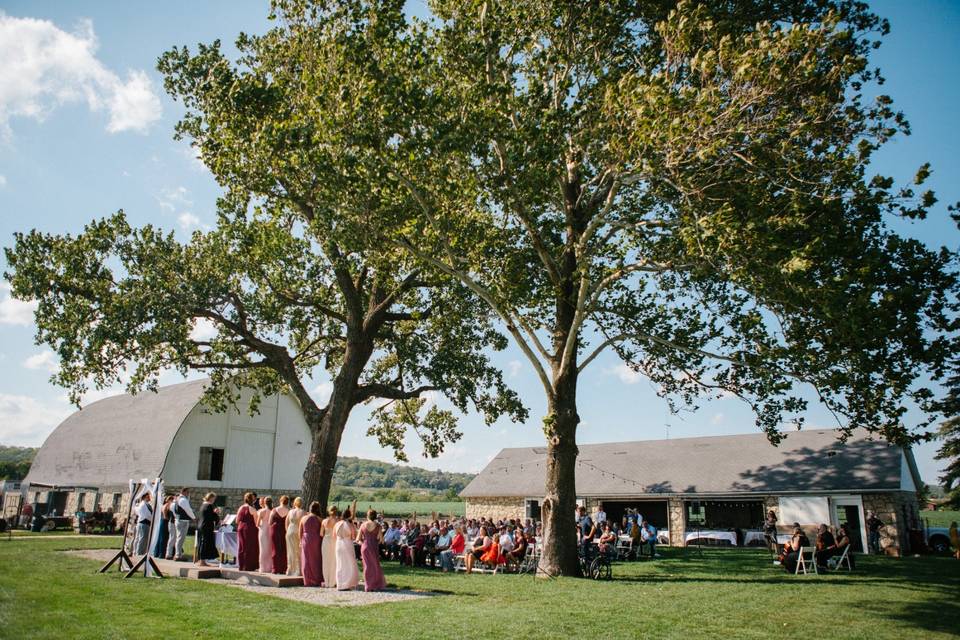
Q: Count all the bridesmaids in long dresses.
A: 8